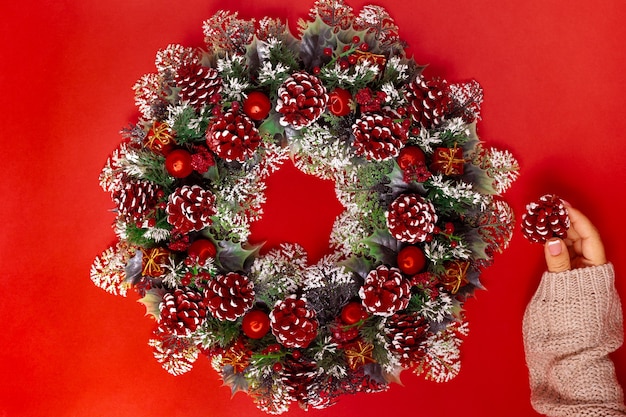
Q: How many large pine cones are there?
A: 15